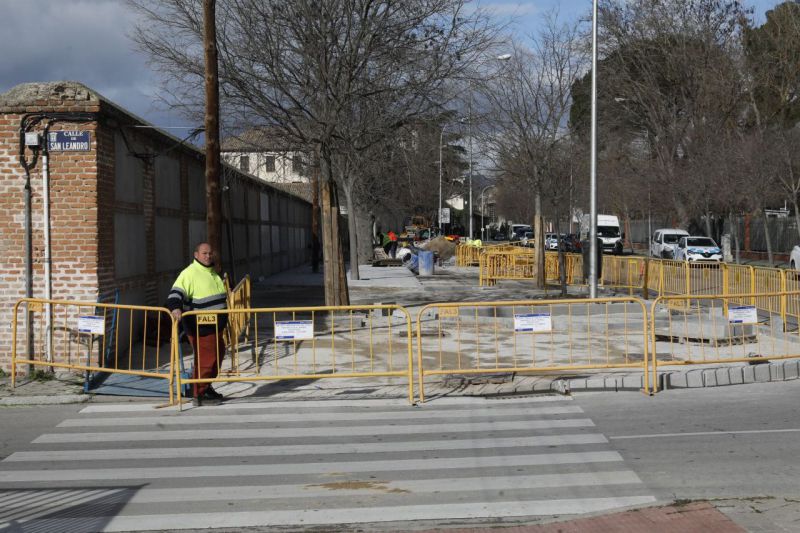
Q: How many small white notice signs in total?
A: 4